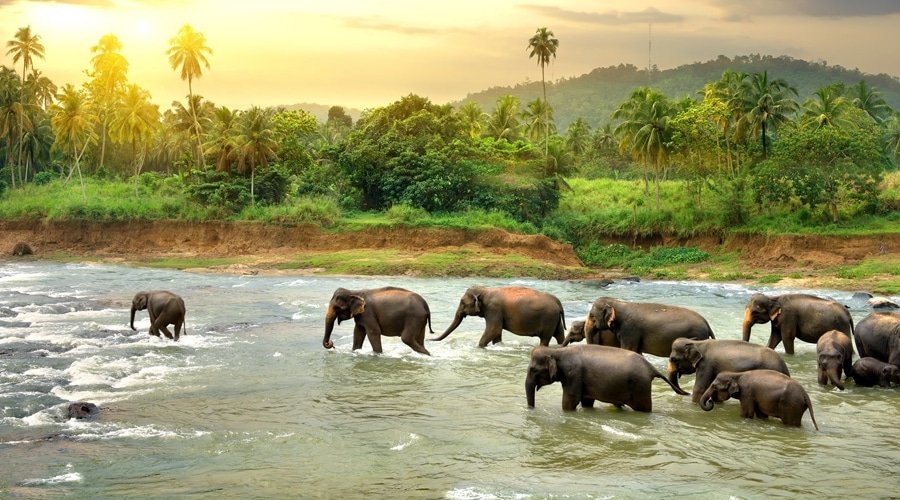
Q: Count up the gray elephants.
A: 12